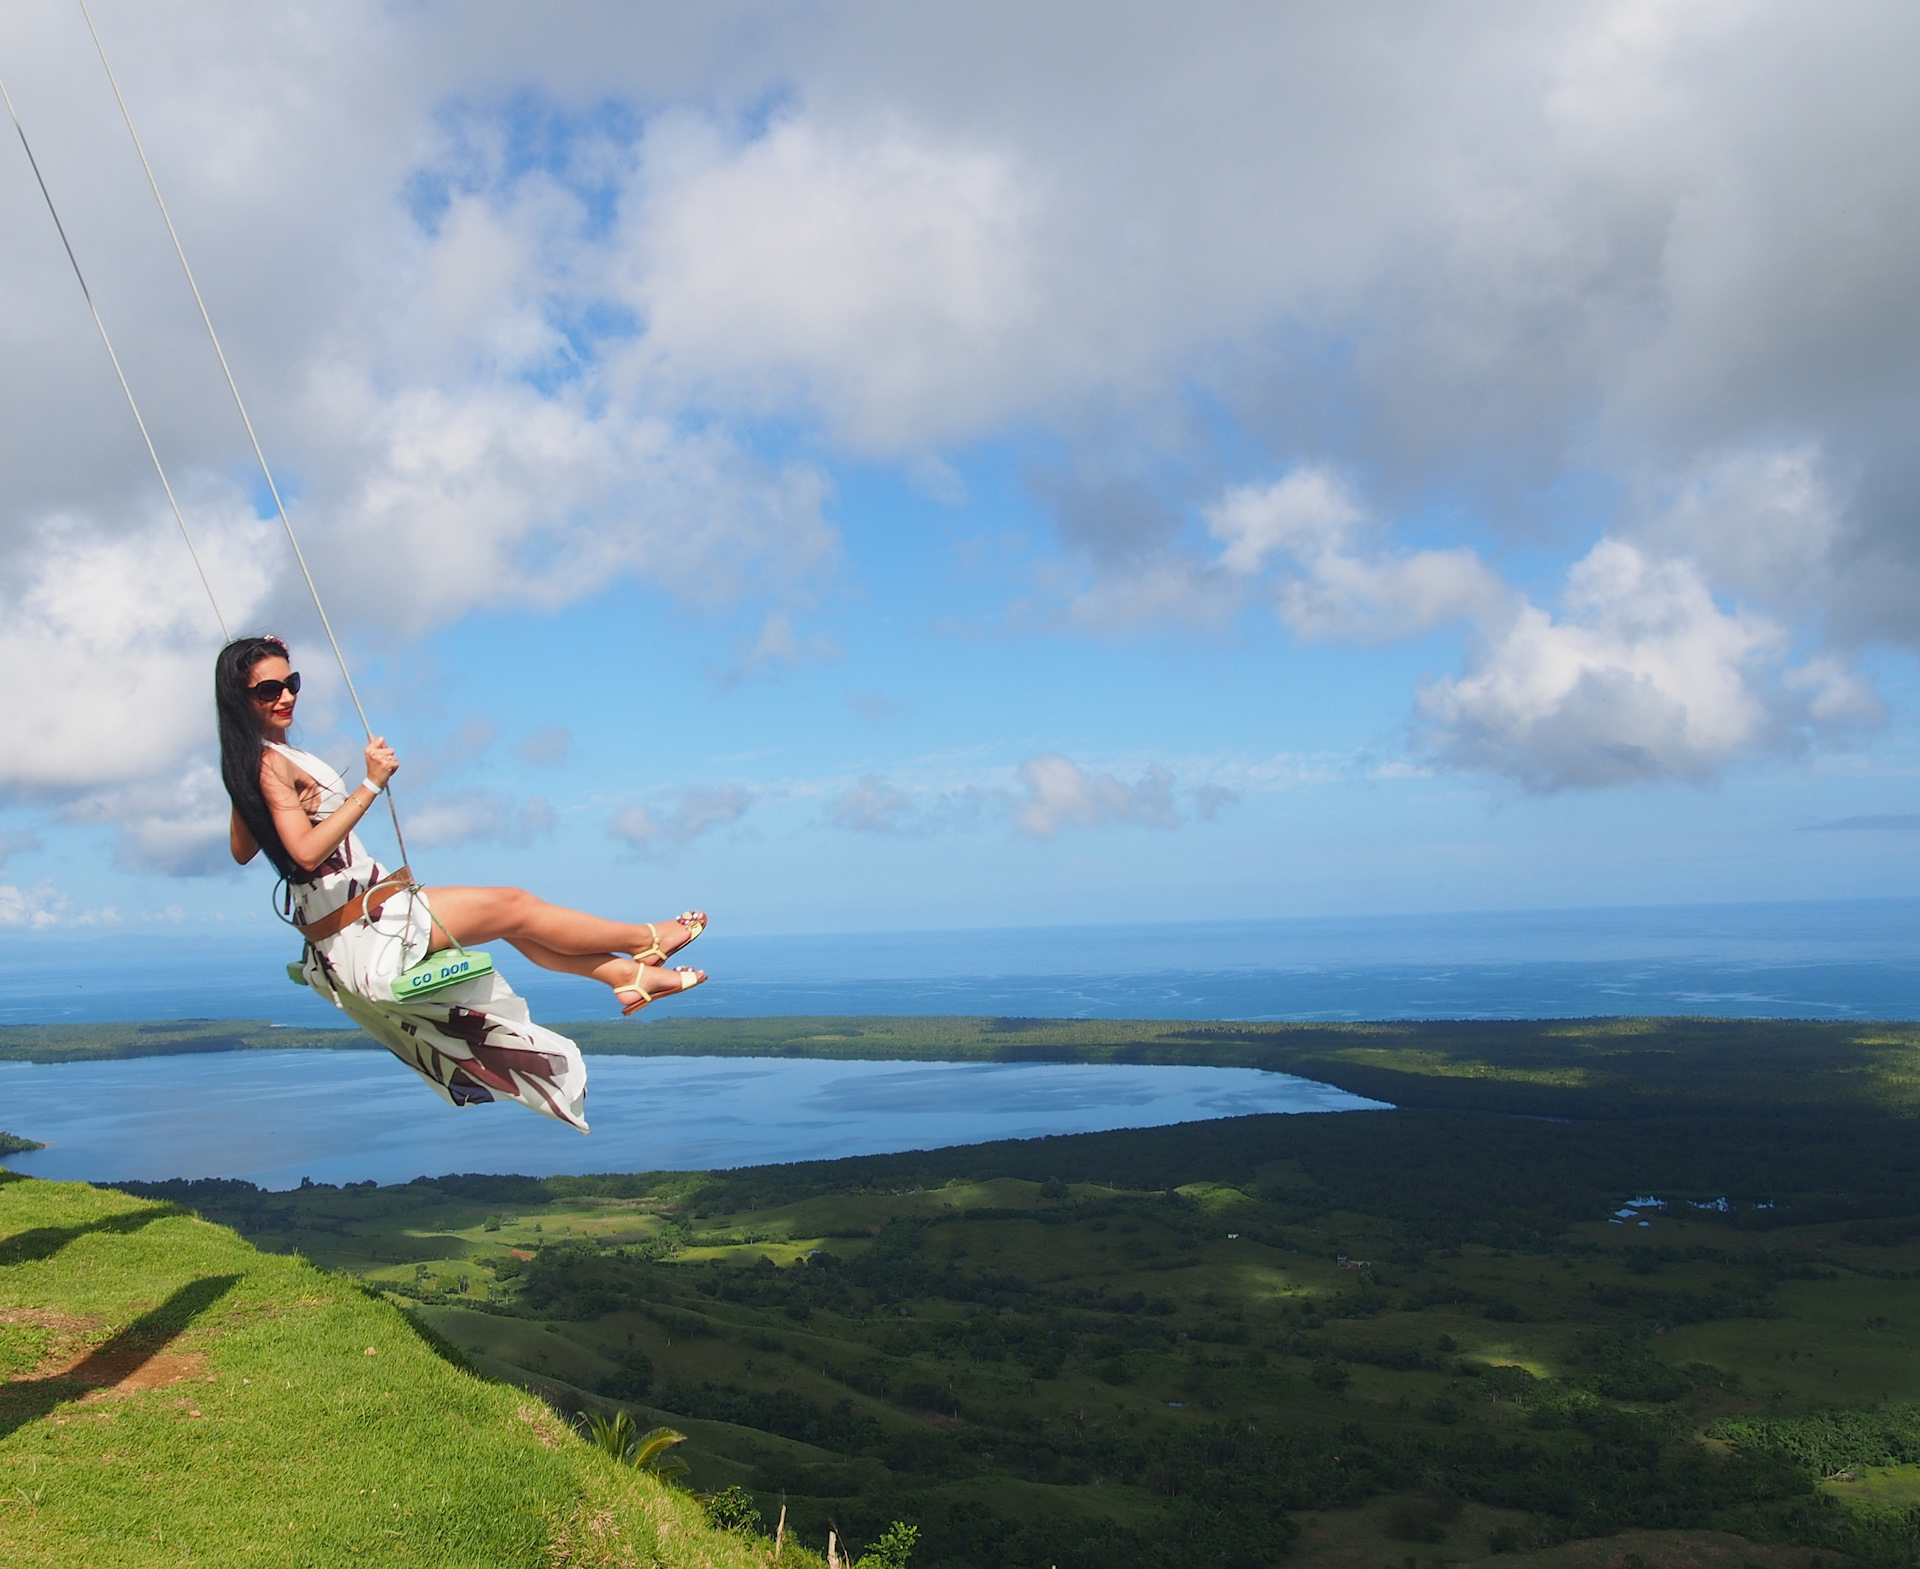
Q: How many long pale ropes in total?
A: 2